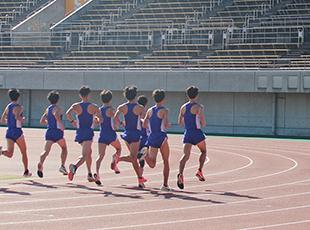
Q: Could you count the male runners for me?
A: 8